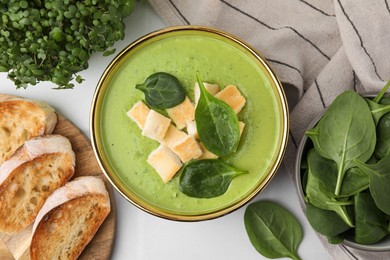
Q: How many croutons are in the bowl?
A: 11